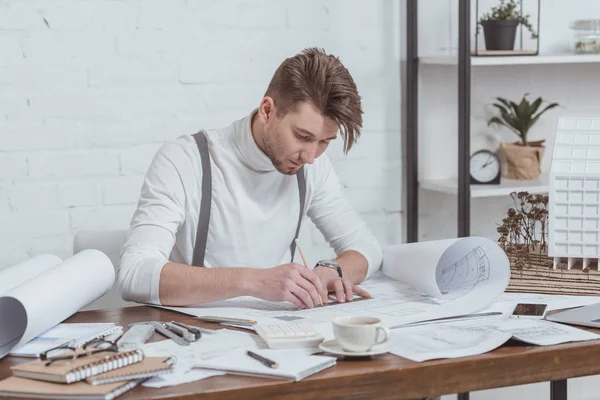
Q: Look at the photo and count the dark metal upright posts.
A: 2